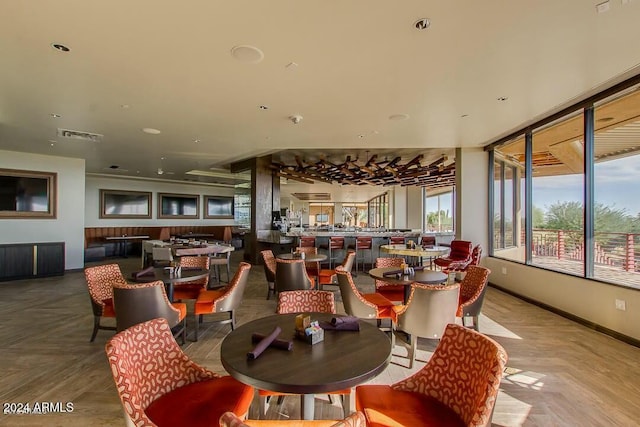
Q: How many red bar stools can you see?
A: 5